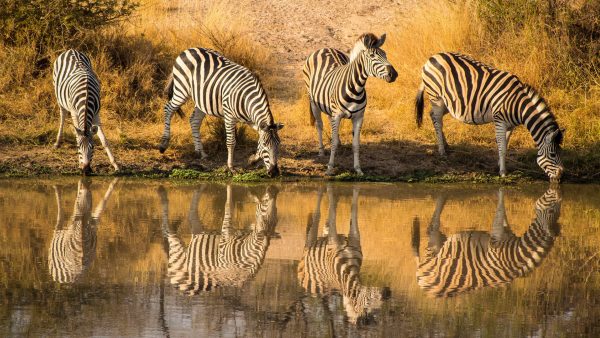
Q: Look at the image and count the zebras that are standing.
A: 4